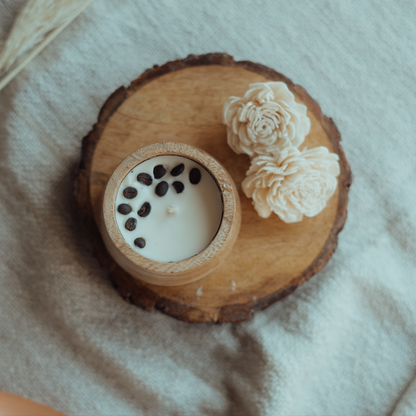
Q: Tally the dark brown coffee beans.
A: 11